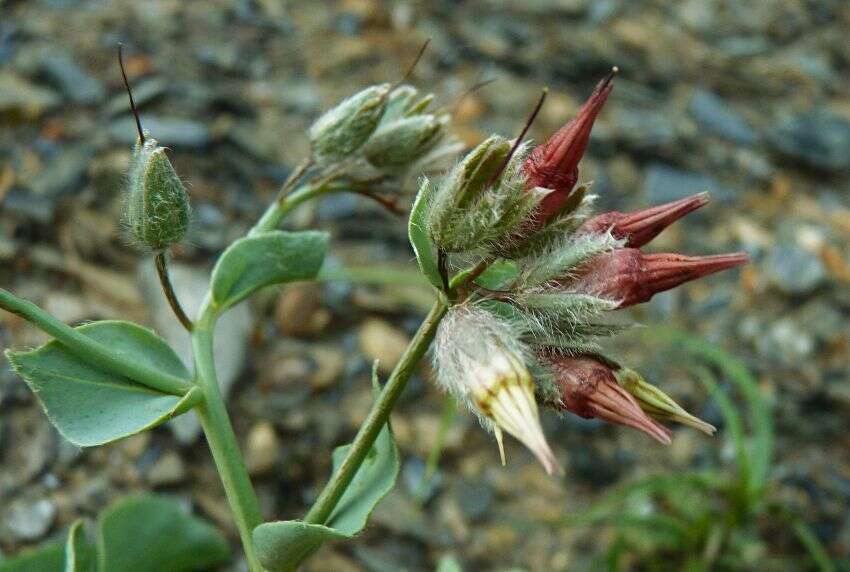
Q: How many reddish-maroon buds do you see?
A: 4